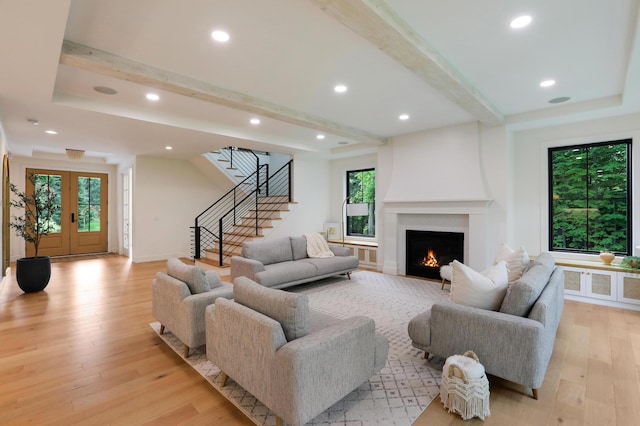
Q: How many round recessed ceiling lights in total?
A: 10